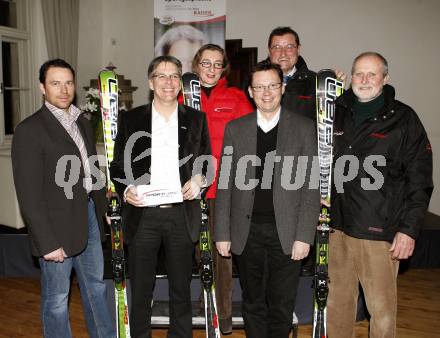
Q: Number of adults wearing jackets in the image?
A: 6